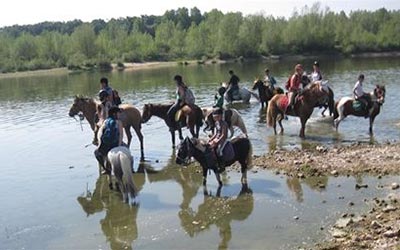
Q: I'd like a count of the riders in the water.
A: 11